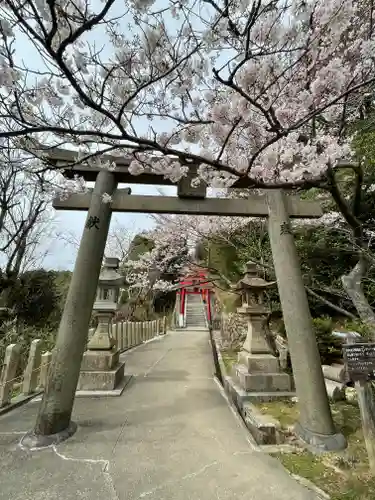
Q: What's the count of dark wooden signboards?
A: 1